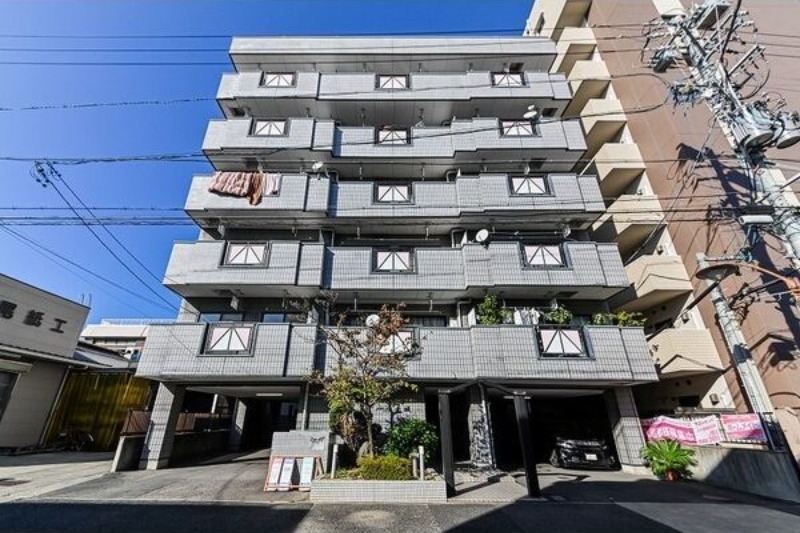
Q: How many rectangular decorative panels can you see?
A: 14